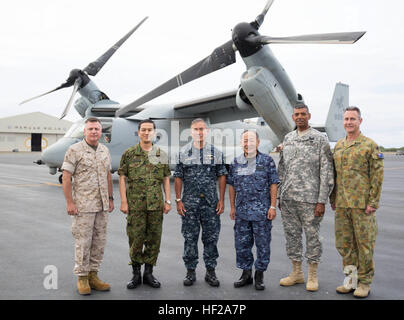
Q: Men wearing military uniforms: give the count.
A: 6